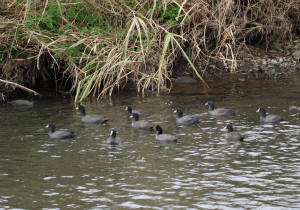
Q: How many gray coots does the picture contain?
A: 11